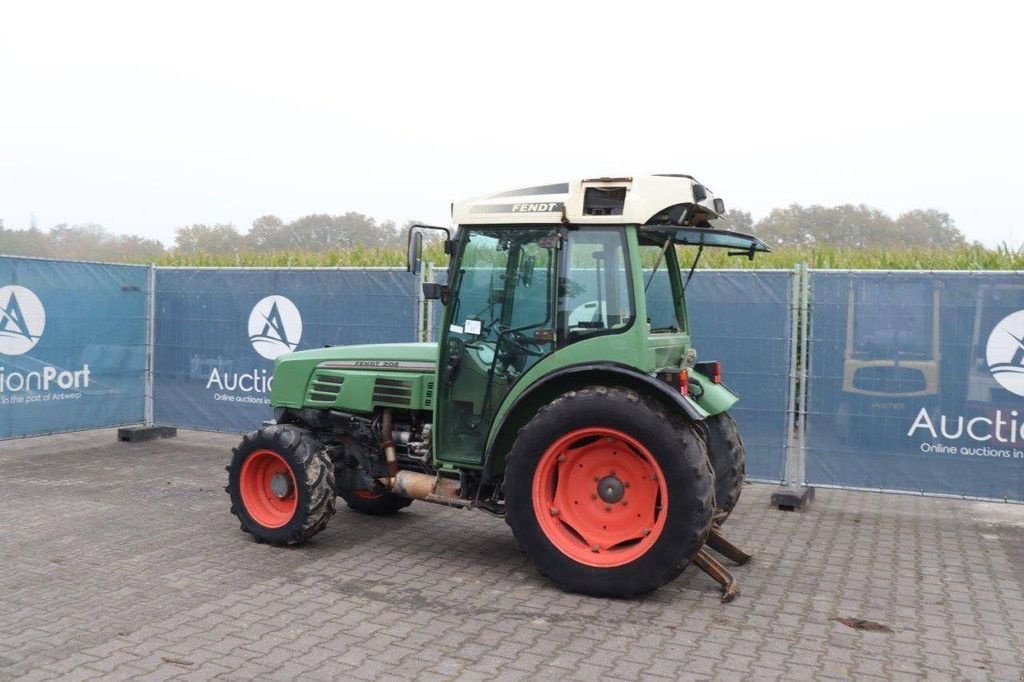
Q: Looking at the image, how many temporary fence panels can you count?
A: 4